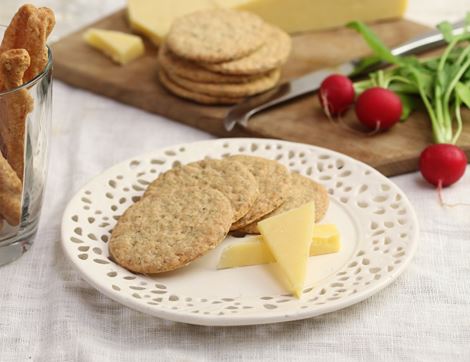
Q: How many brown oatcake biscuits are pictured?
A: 9